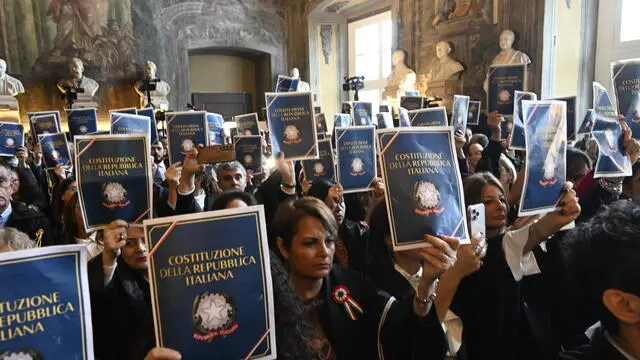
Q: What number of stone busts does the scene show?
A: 7